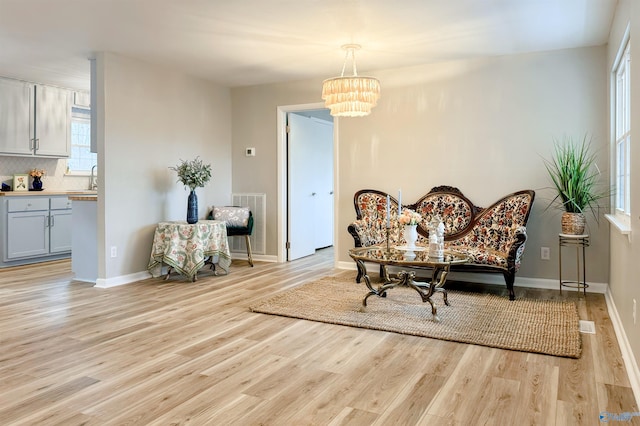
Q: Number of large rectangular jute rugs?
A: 1